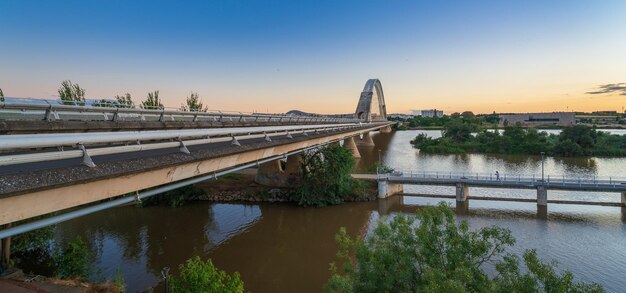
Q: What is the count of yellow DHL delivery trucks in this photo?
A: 0